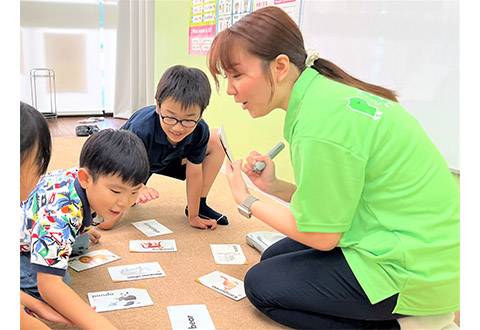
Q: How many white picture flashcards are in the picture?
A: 8